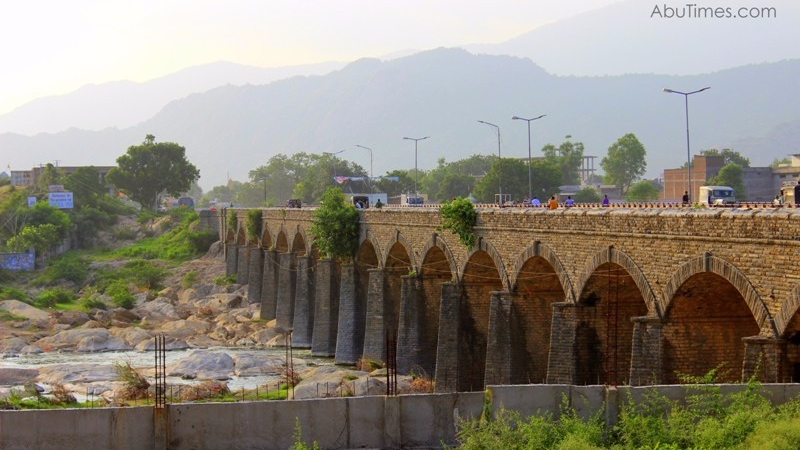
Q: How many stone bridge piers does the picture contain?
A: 15